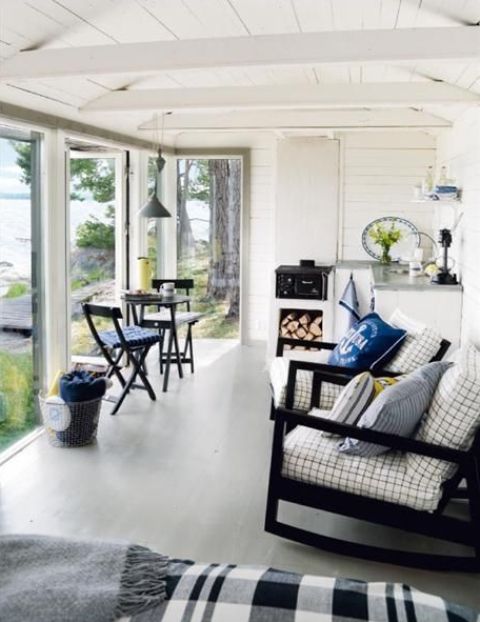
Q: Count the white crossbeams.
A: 3